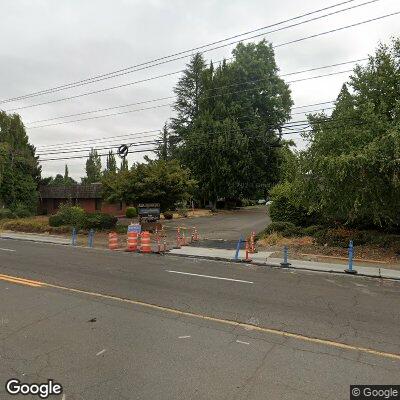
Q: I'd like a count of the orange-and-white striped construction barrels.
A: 3